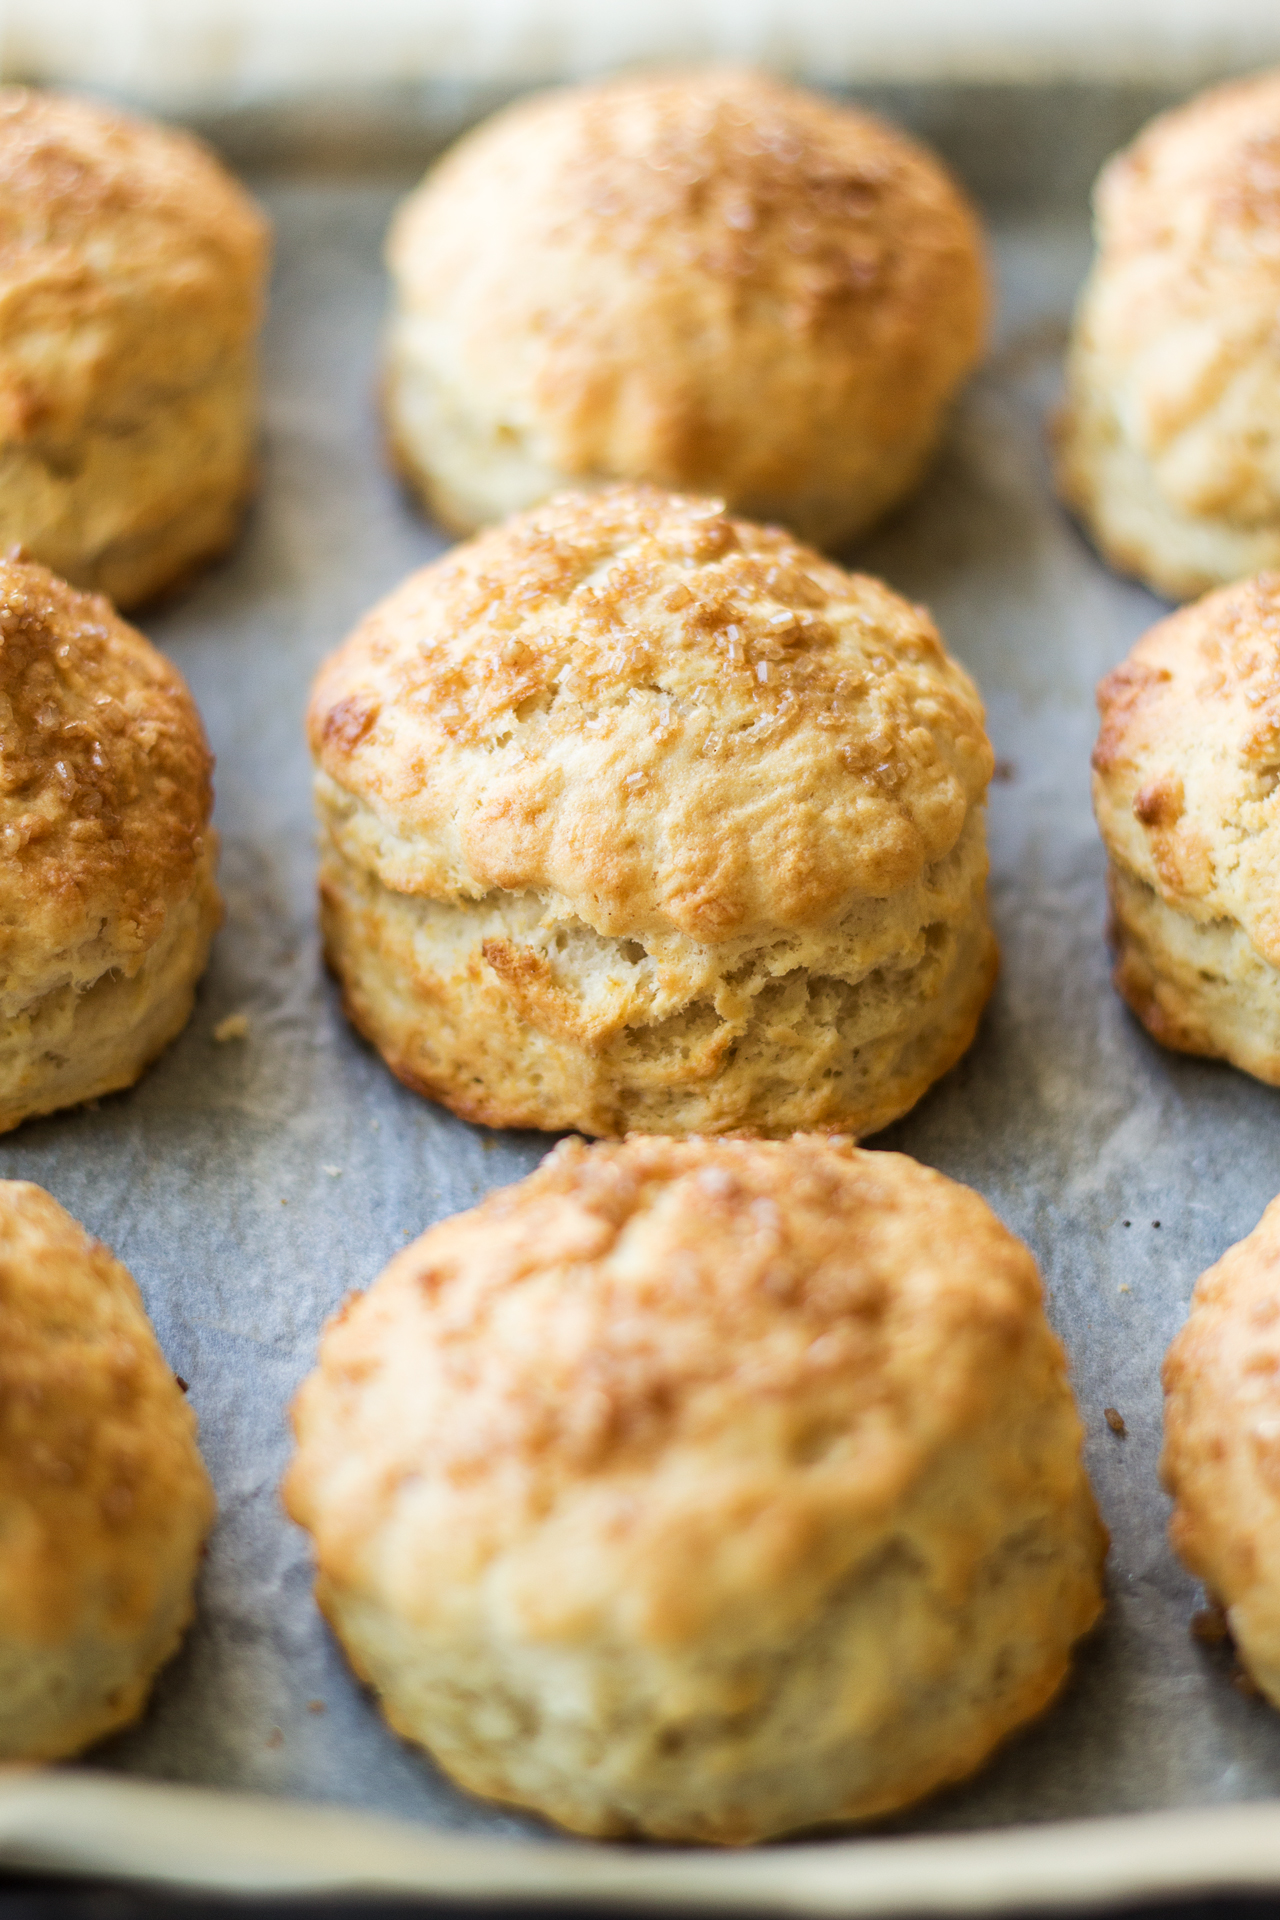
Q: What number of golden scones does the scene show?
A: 9